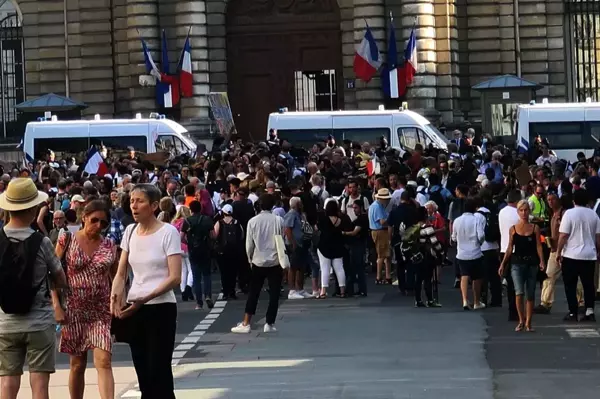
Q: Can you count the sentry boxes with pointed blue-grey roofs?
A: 2